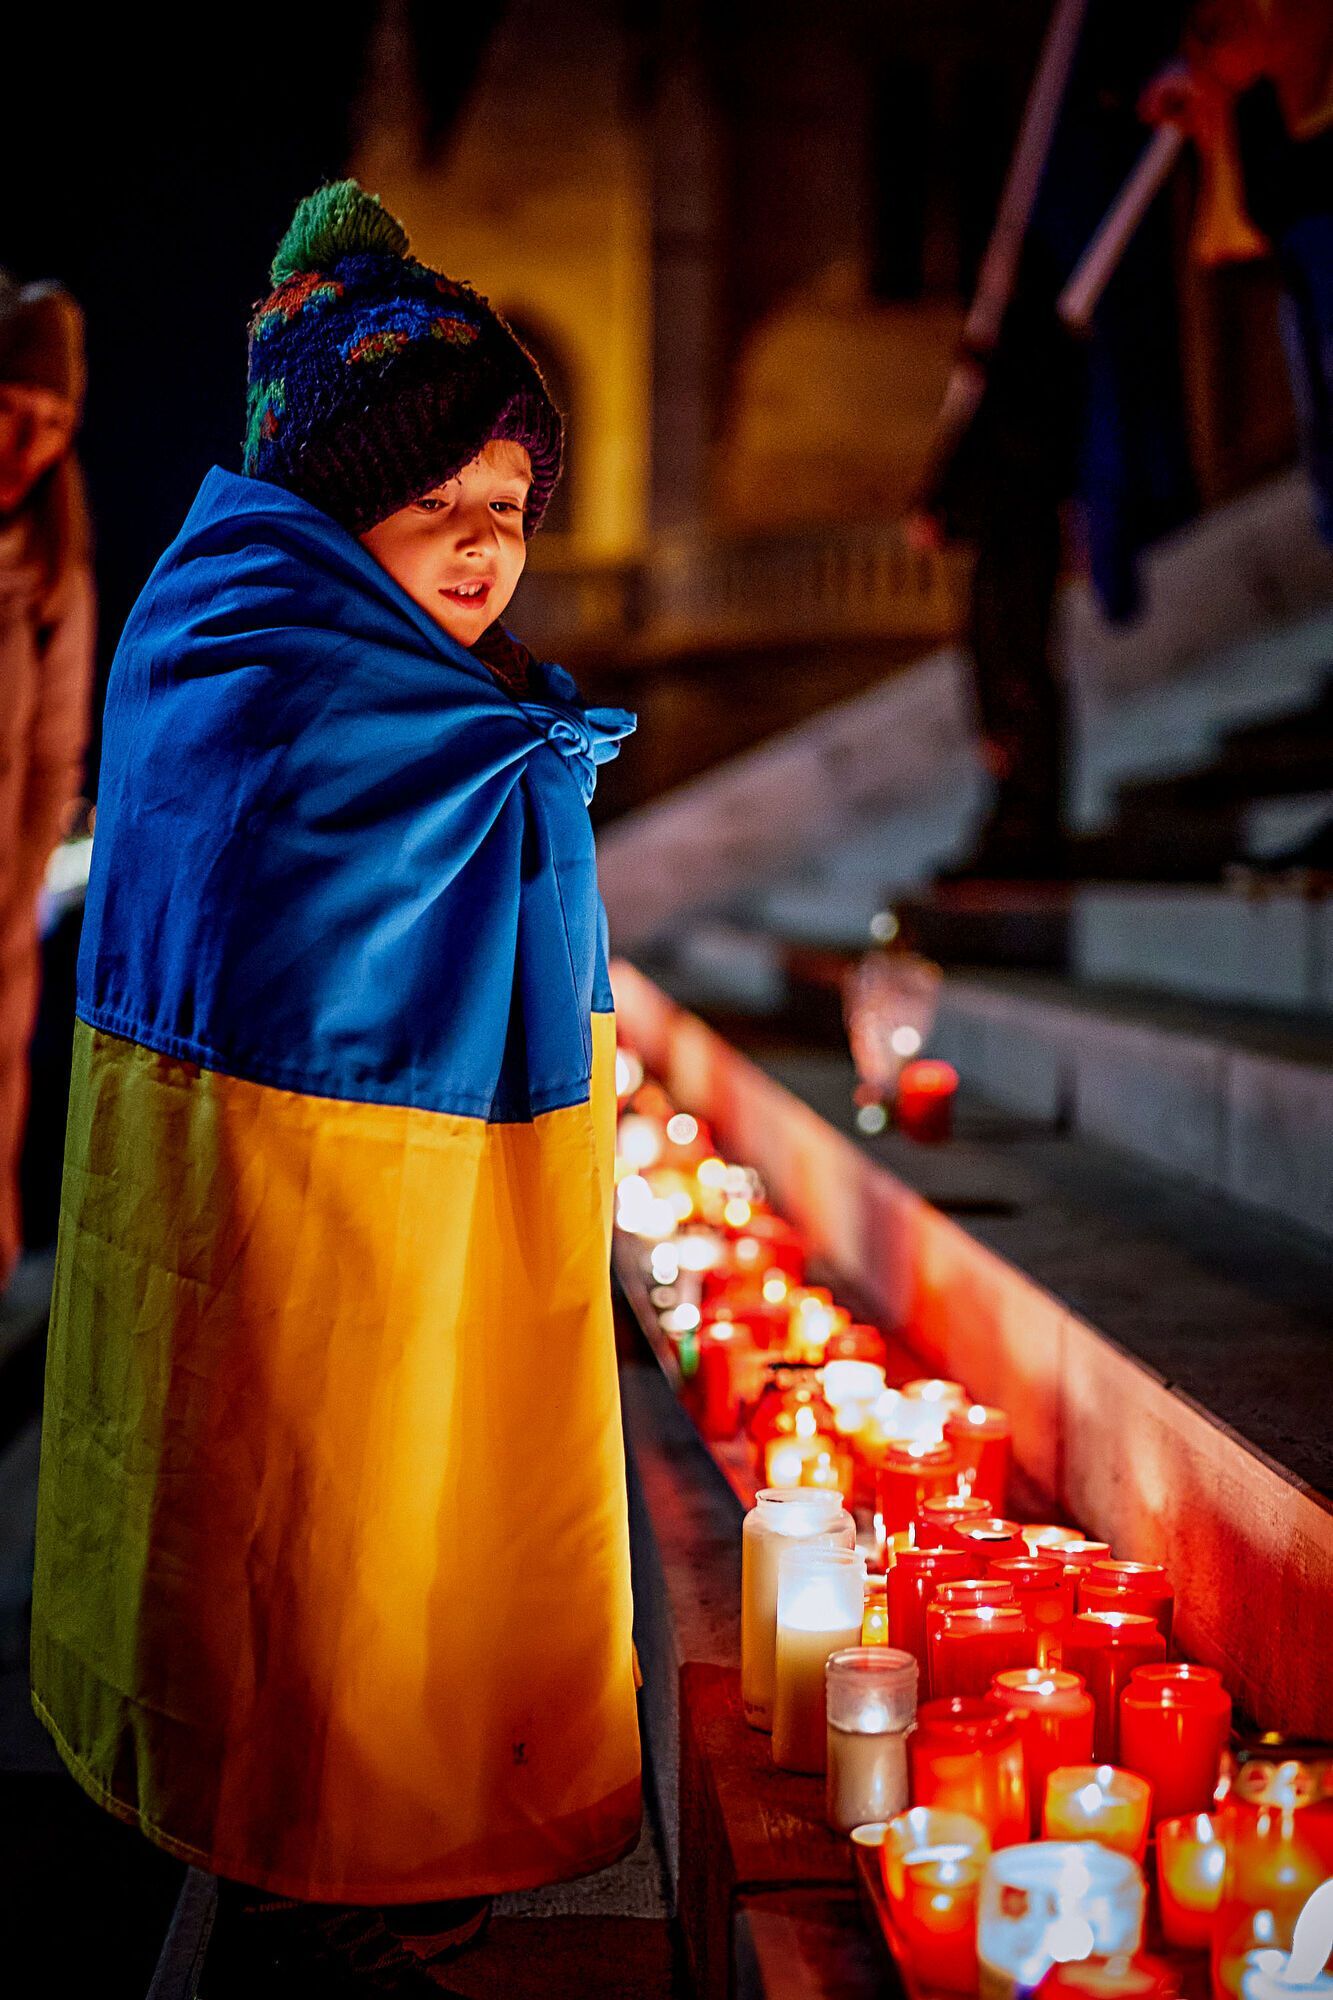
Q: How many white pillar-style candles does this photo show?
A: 3